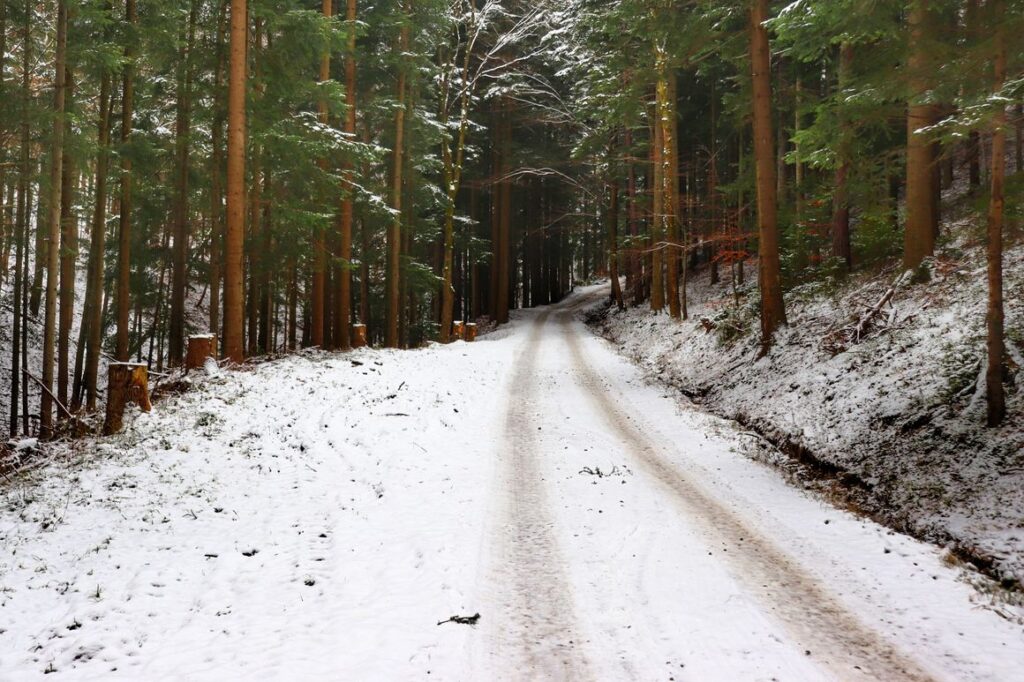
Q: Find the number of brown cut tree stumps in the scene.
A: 5